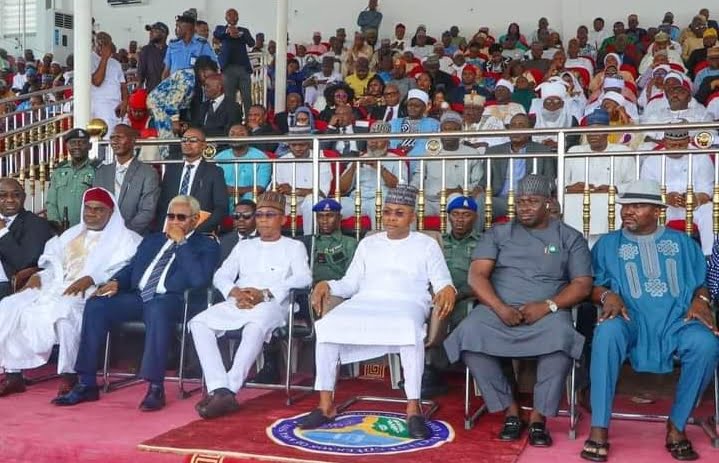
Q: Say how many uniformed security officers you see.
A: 4